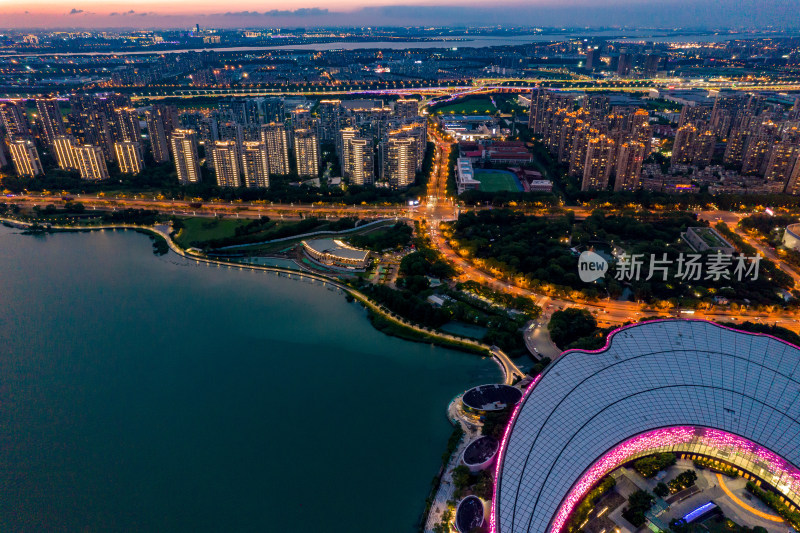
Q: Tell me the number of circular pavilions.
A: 3